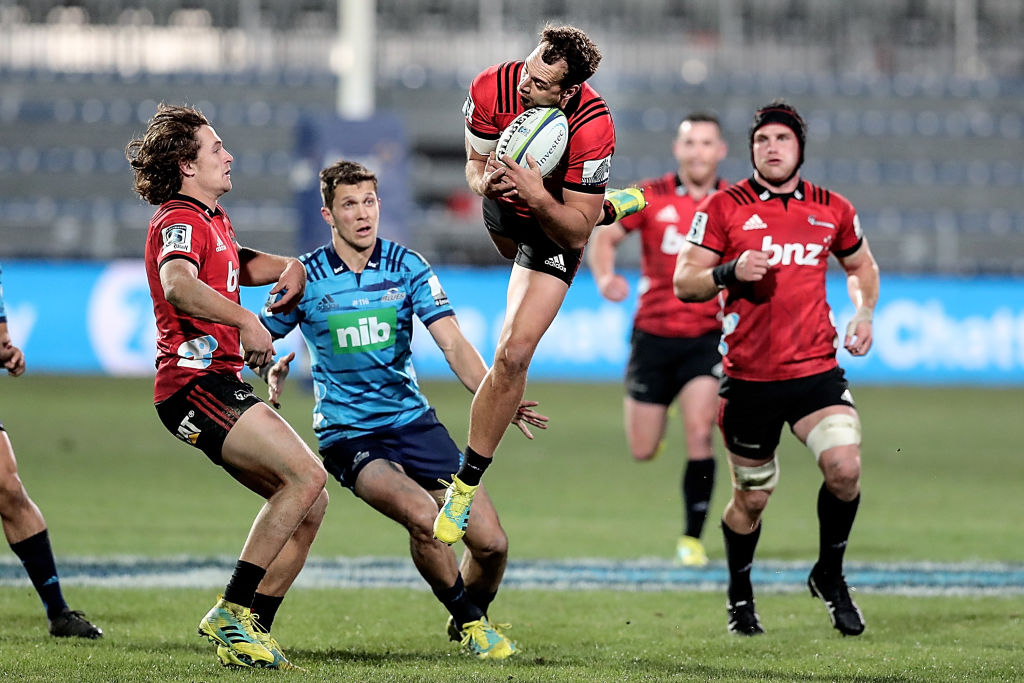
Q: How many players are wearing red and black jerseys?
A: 4